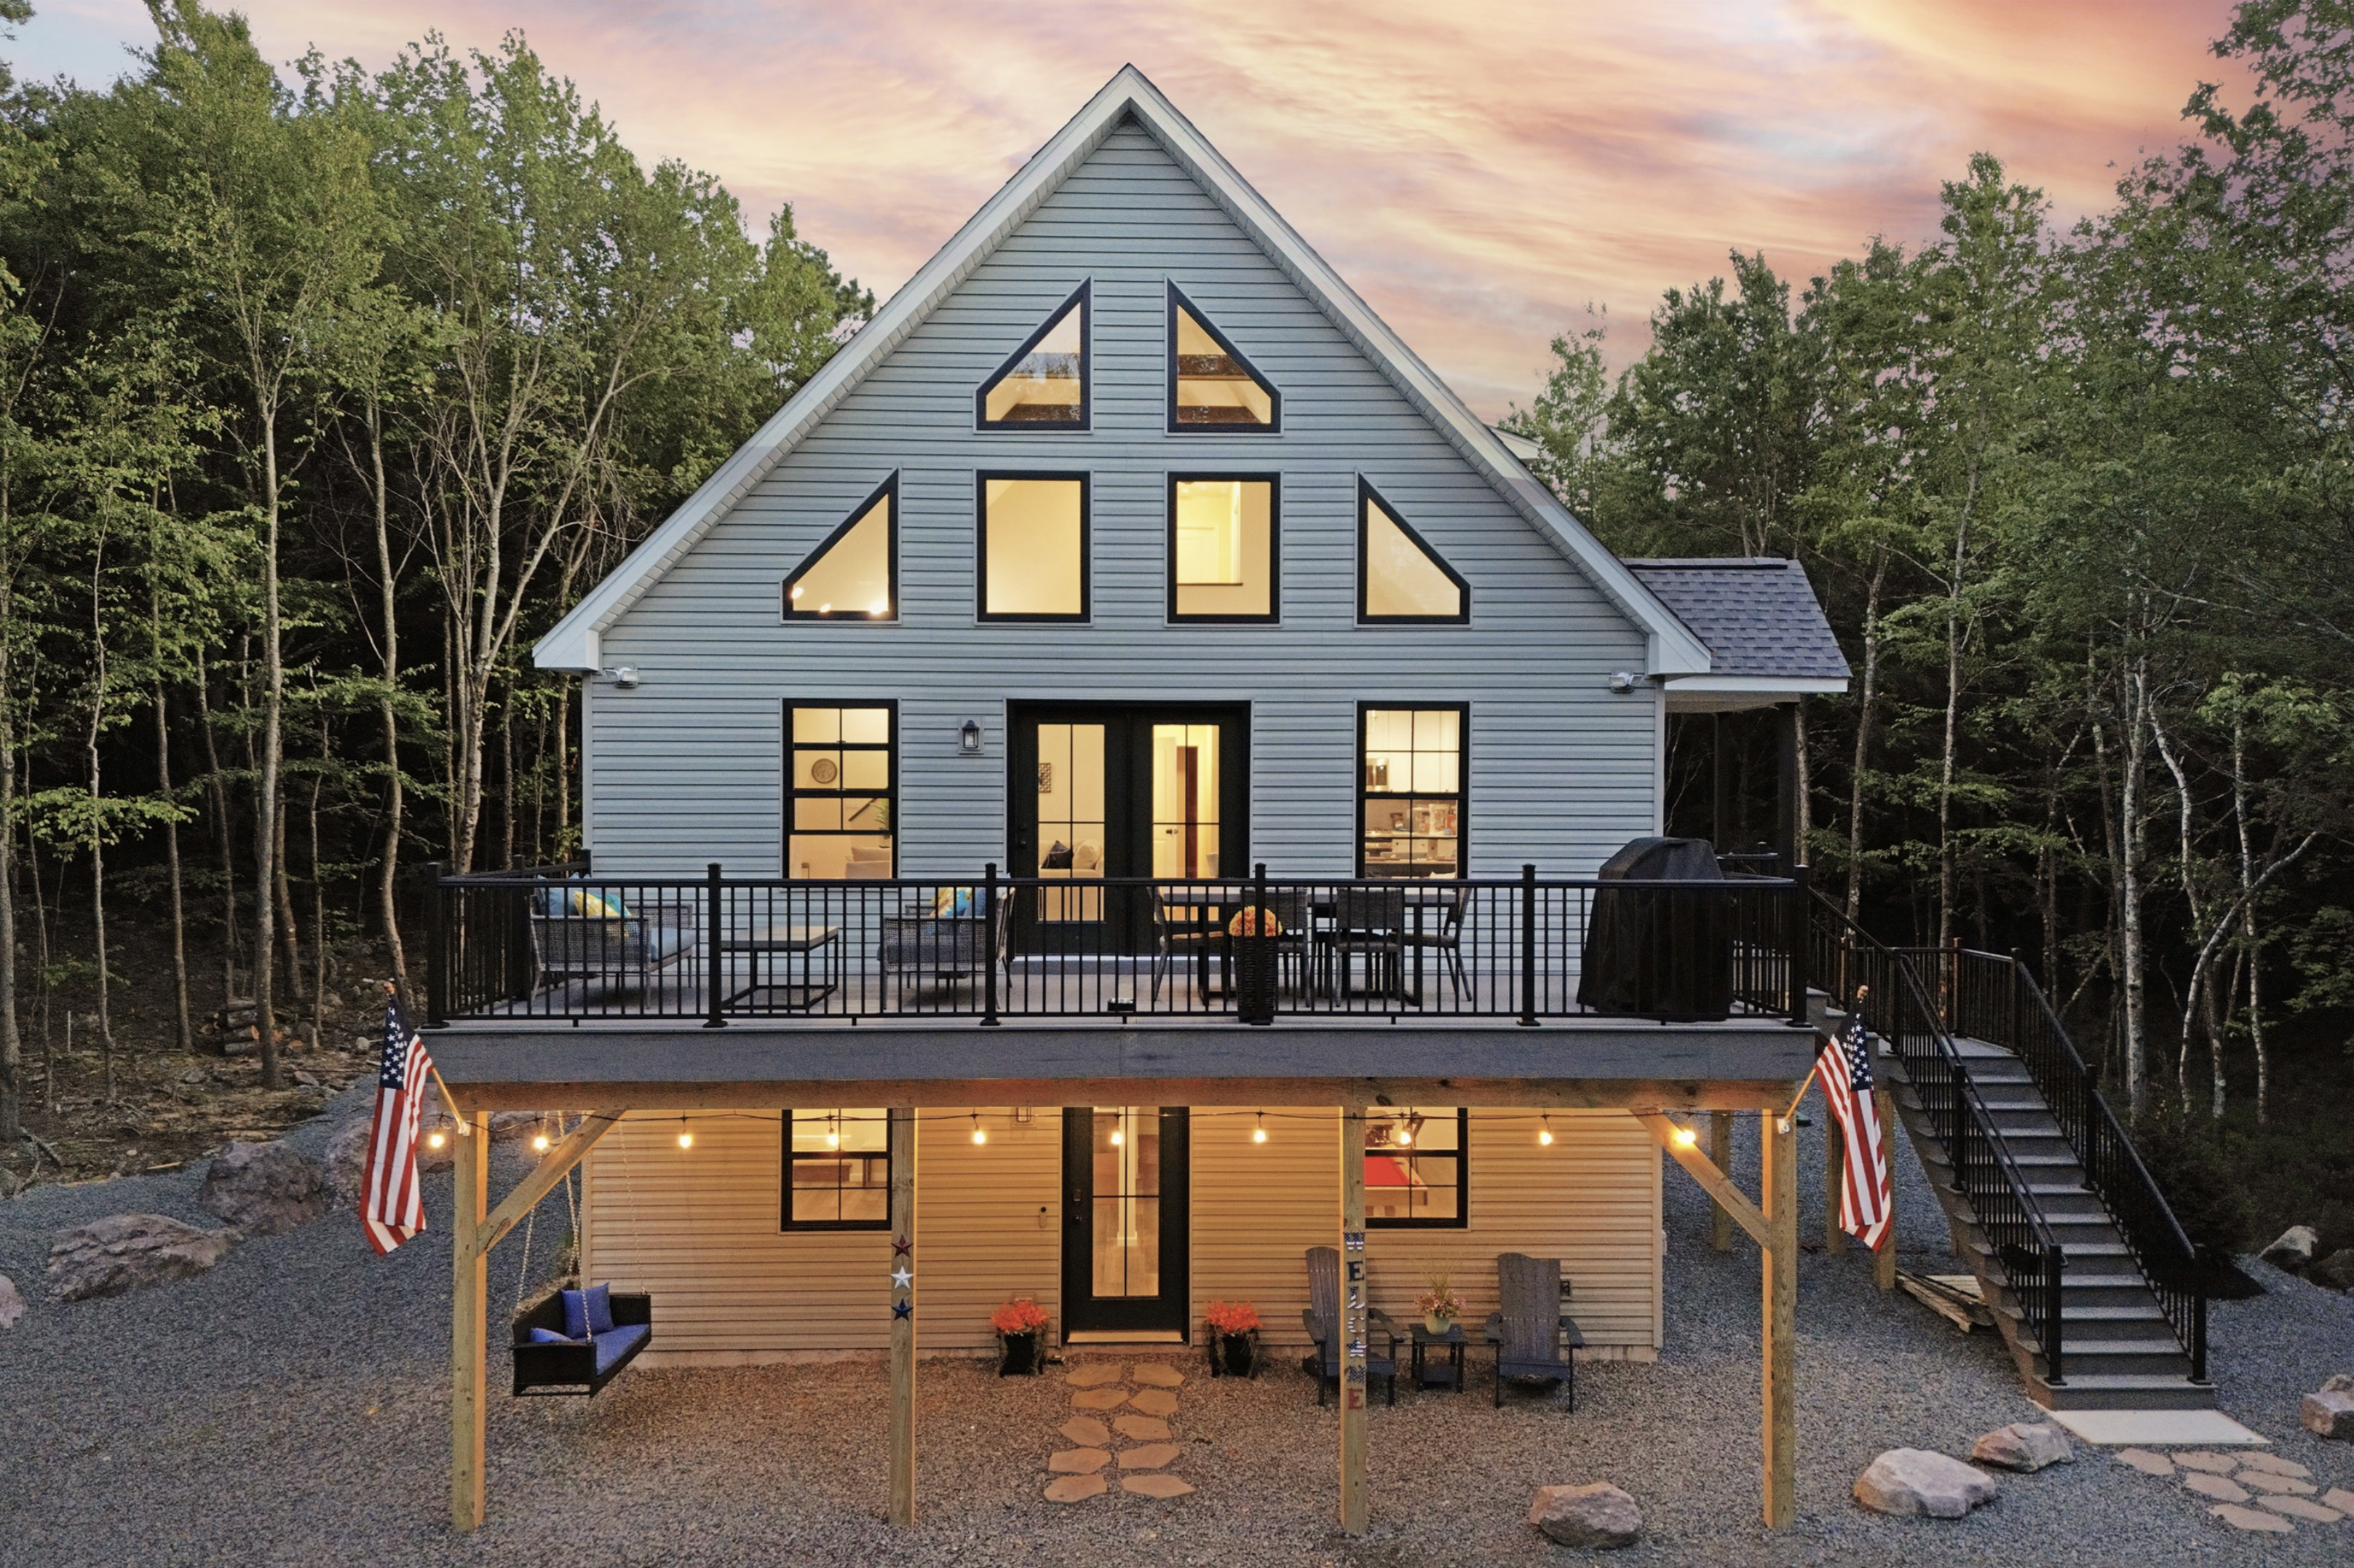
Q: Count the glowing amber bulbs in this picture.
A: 10